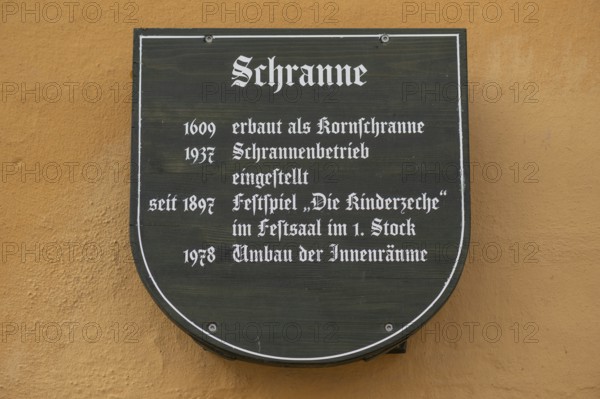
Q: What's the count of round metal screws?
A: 4